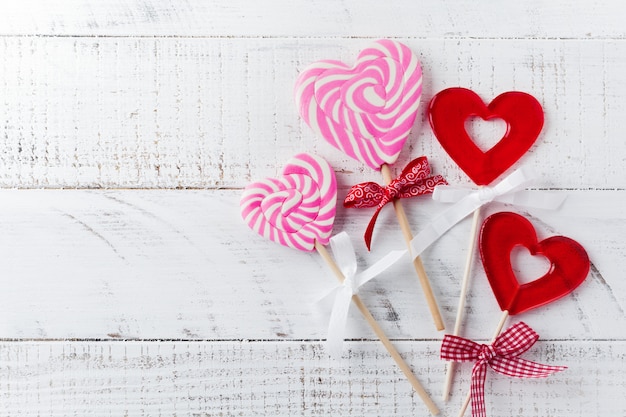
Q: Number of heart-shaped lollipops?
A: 4